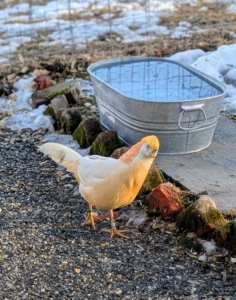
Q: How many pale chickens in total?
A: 1